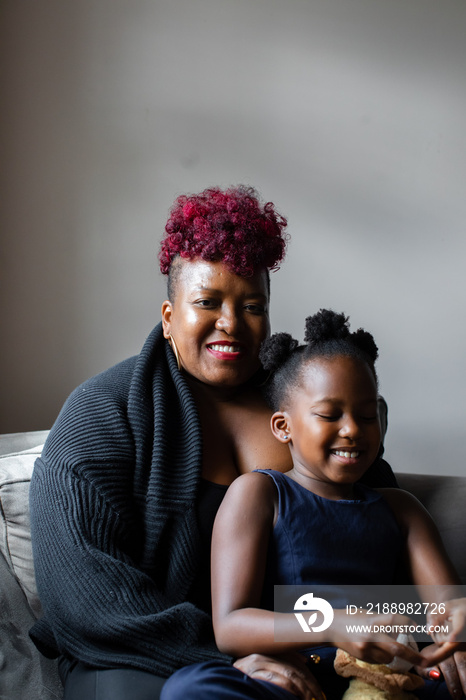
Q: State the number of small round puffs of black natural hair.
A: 3